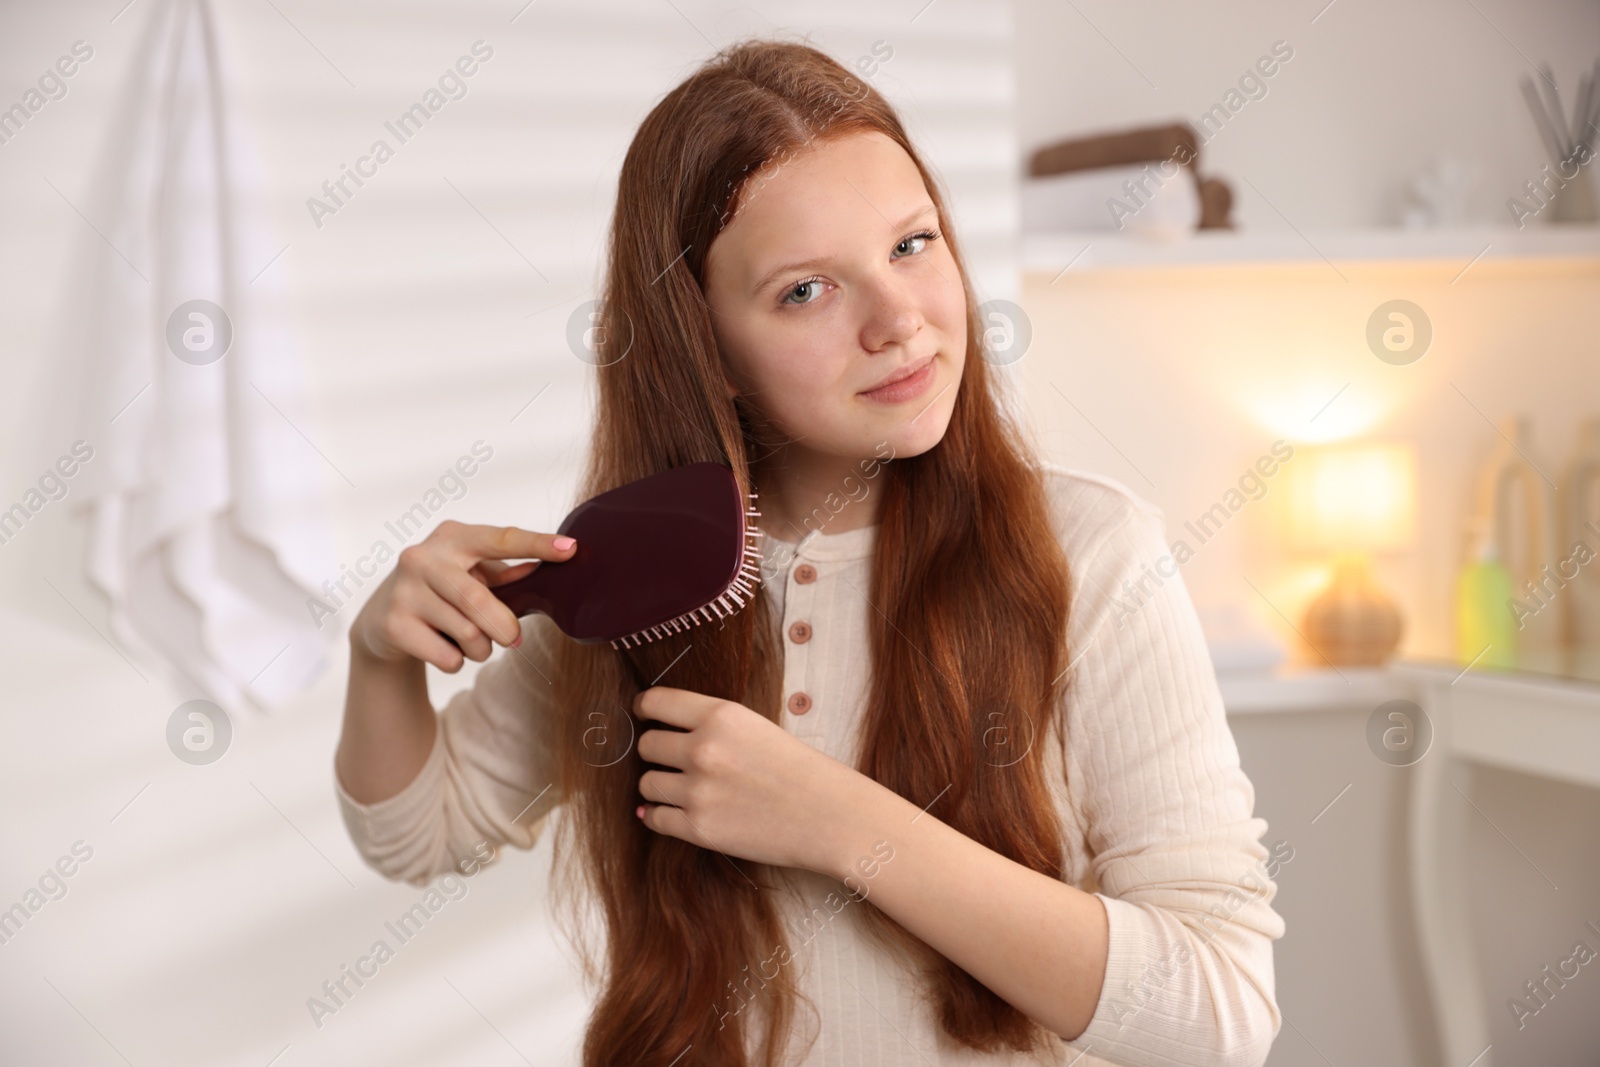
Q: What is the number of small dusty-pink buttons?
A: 3